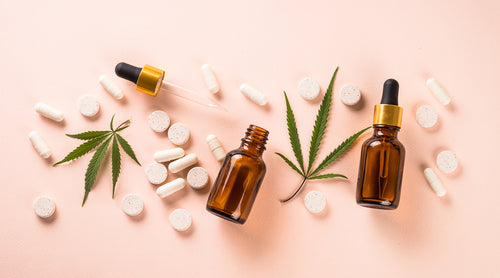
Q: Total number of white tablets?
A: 13